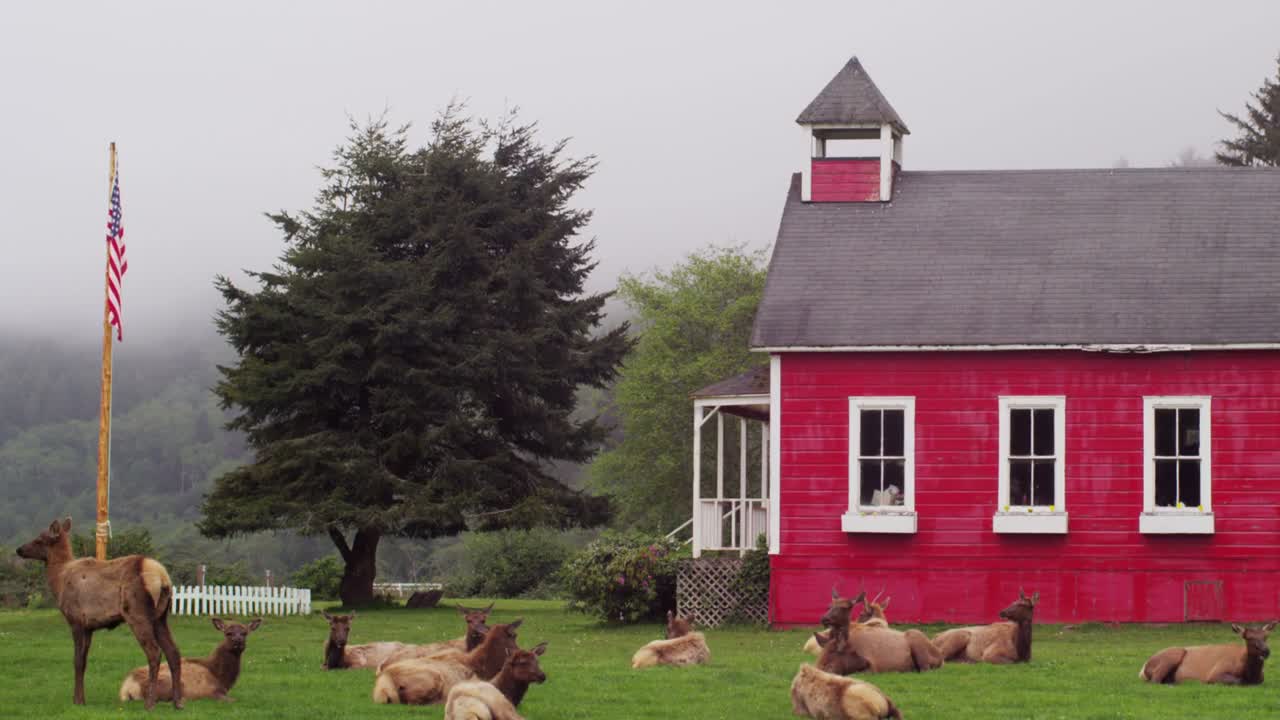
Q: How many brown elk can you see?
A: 12